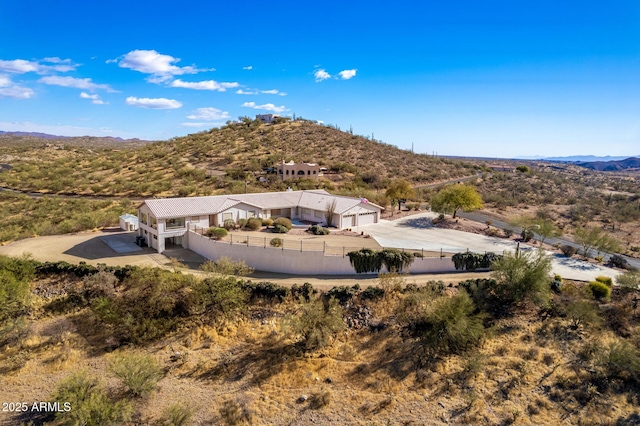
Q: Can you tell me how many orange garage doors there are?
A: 0